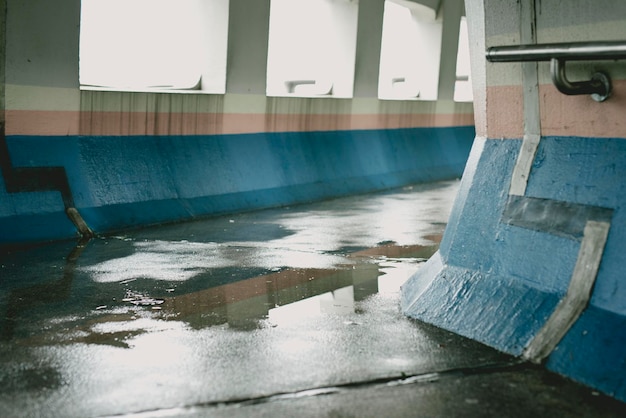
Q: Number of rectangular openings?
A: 4